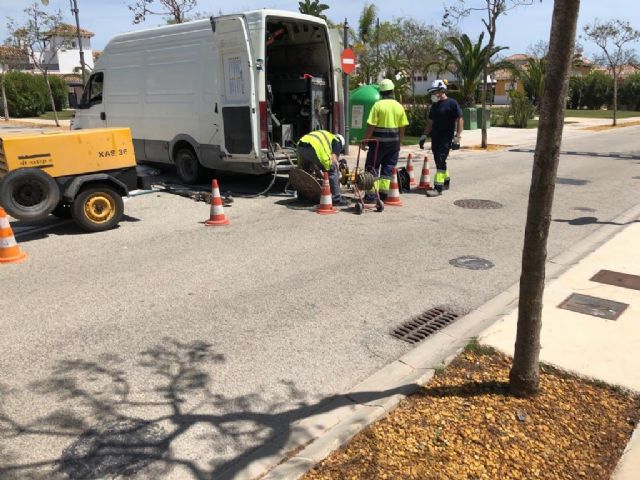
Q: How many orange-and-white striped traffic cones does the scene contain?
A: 6